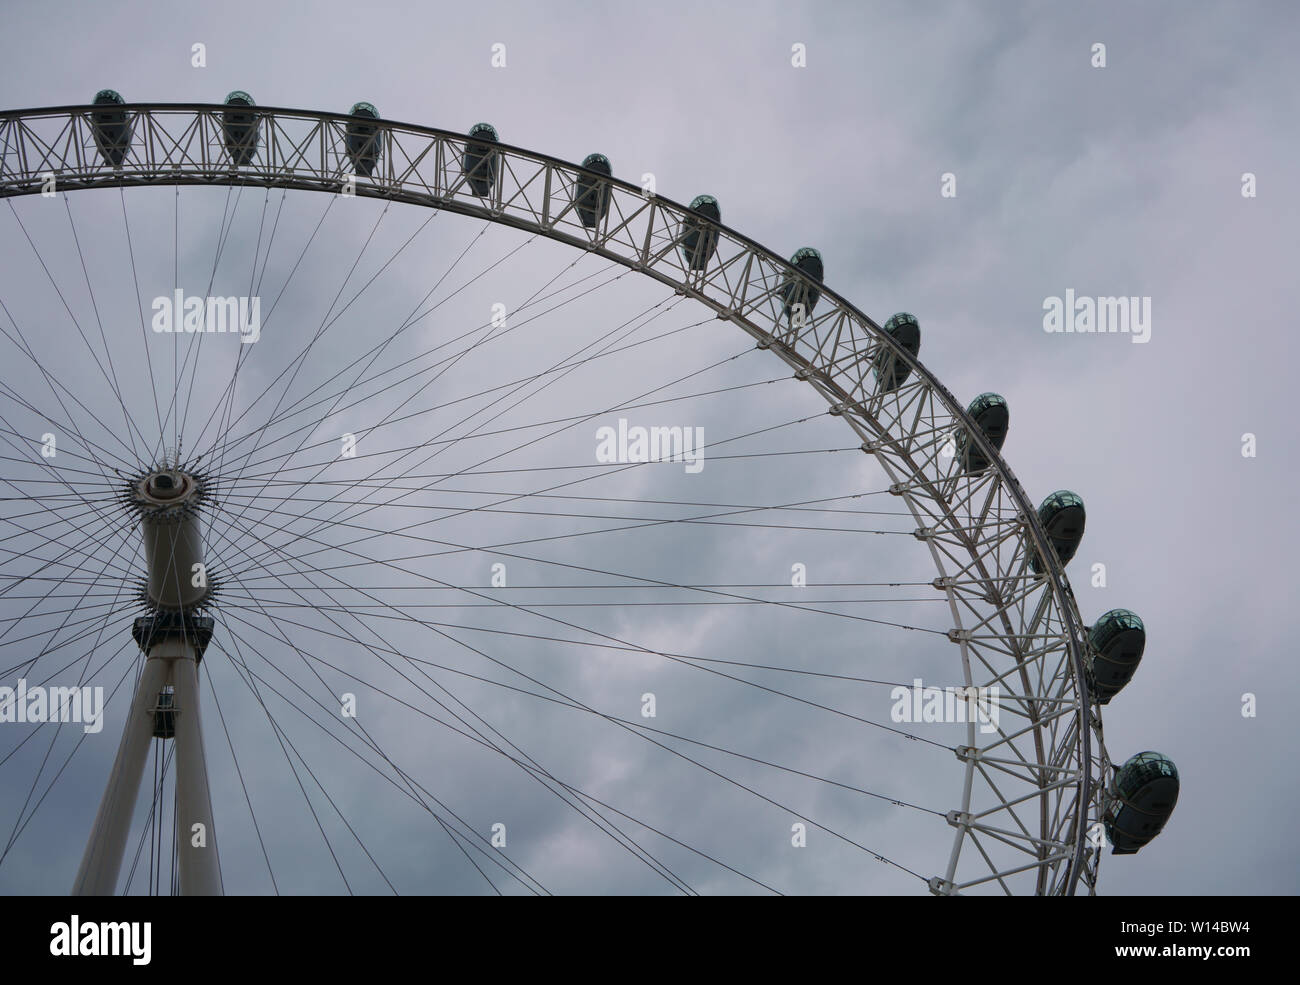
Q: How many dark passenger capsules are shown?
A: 12